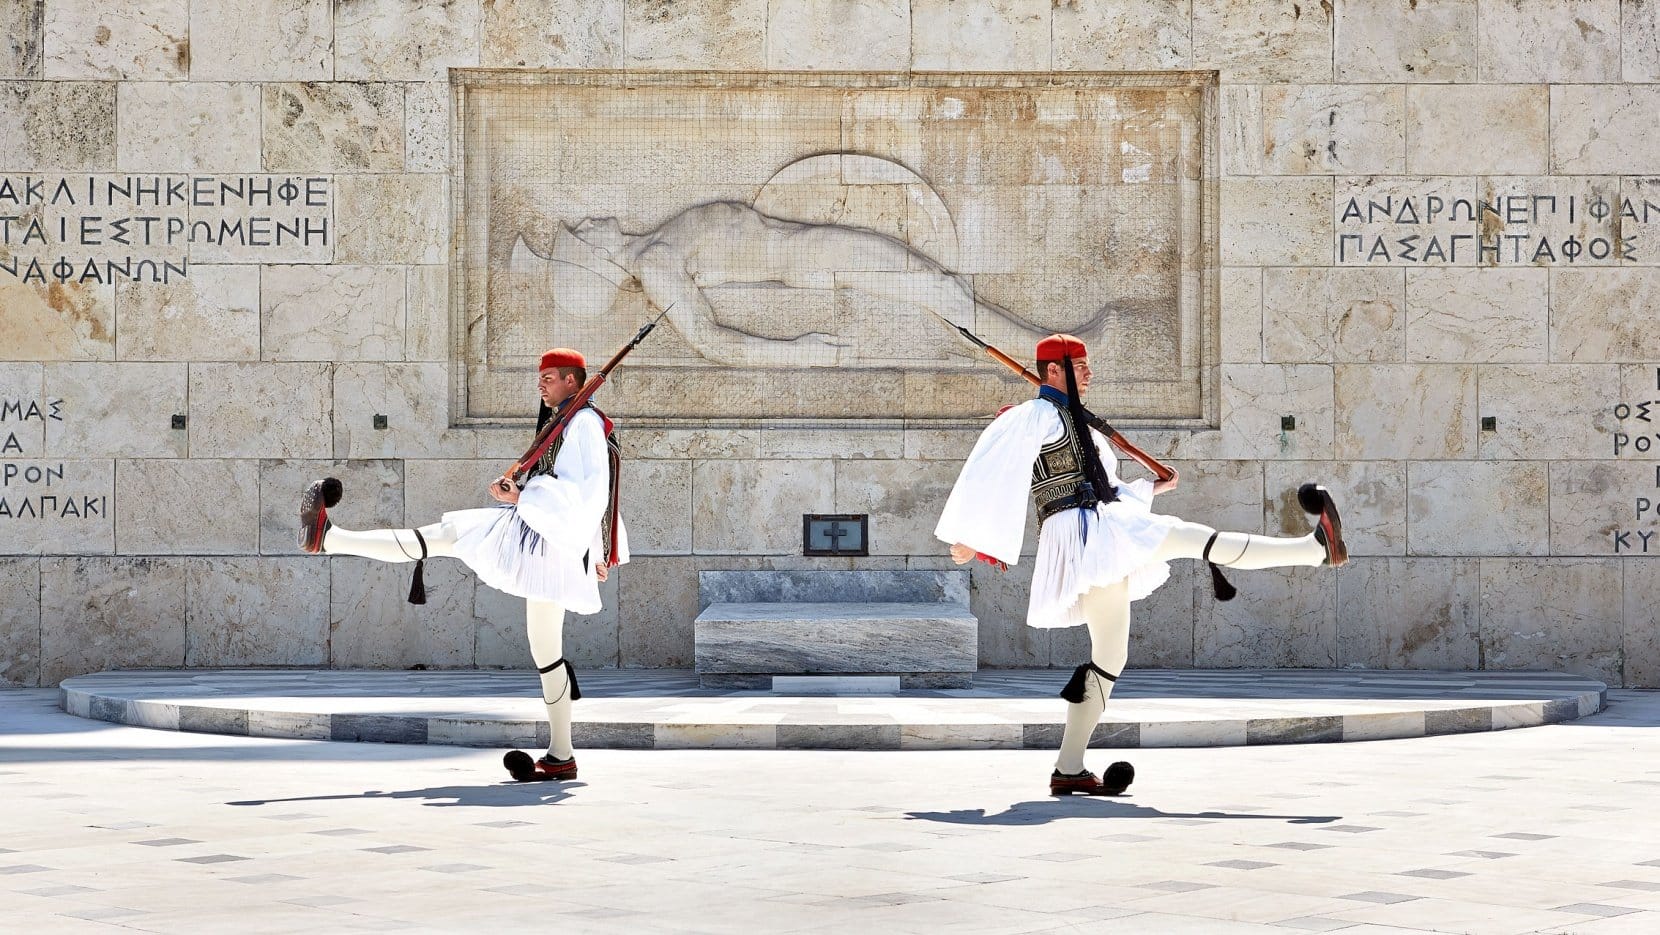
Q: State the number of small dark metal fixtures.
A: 4